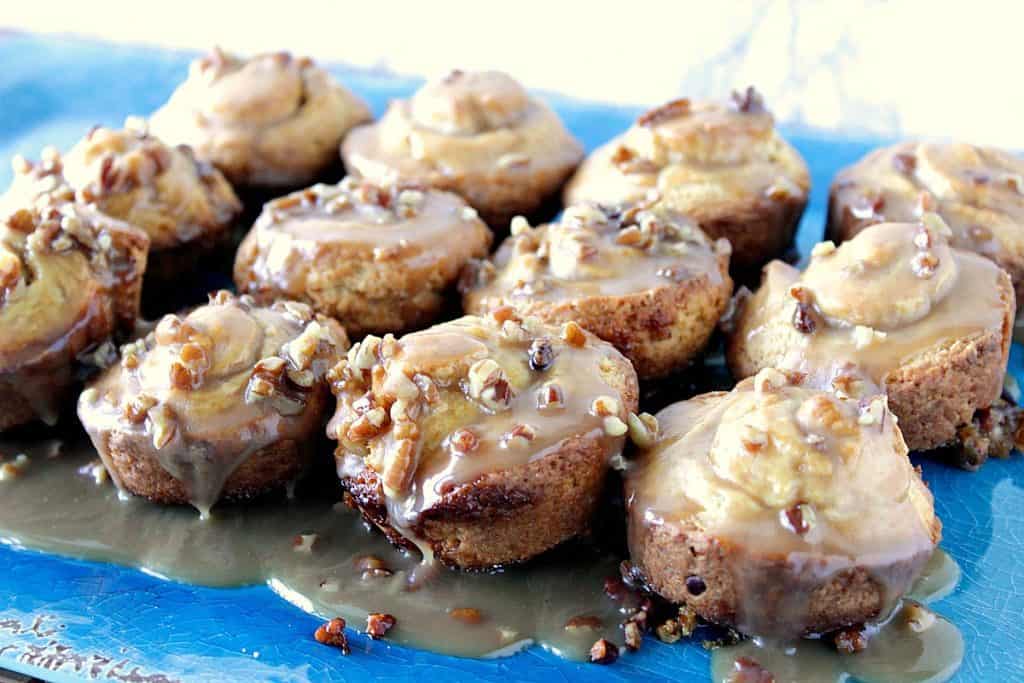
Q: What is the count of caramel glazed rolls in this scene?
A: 12